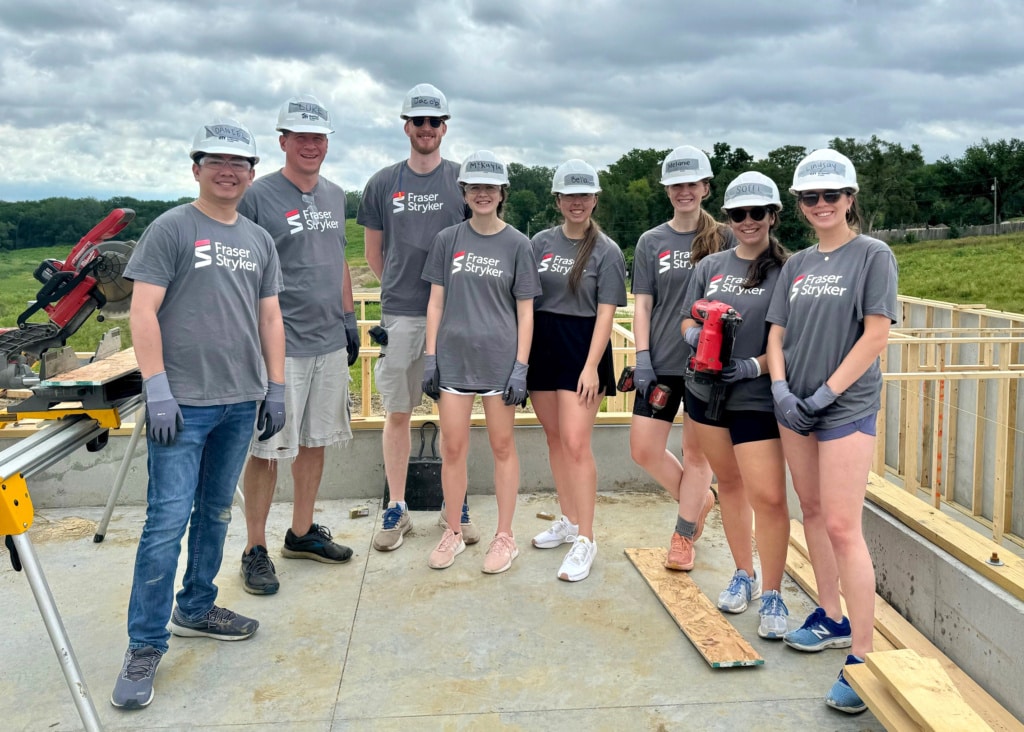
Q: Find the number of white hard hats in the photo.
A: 8